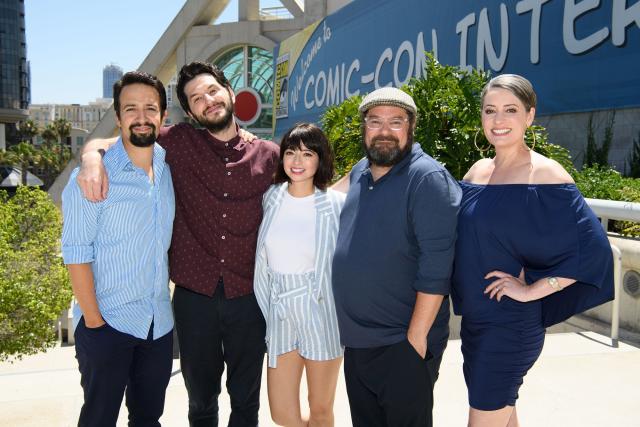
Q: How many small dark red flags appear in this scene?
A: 0